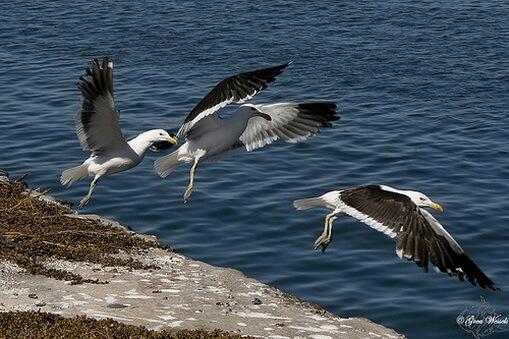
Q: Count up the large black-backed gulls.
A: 3